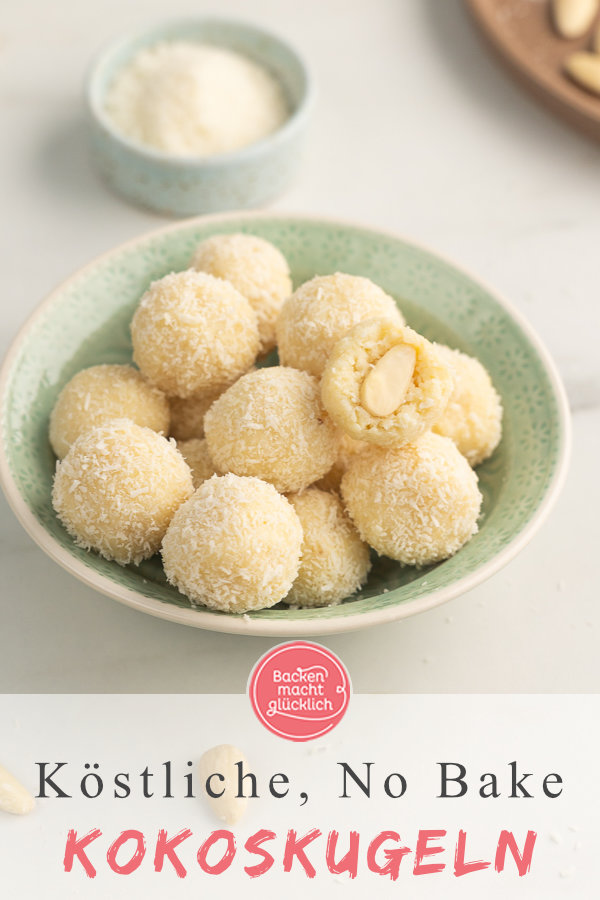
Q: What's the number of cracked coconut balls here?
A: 1